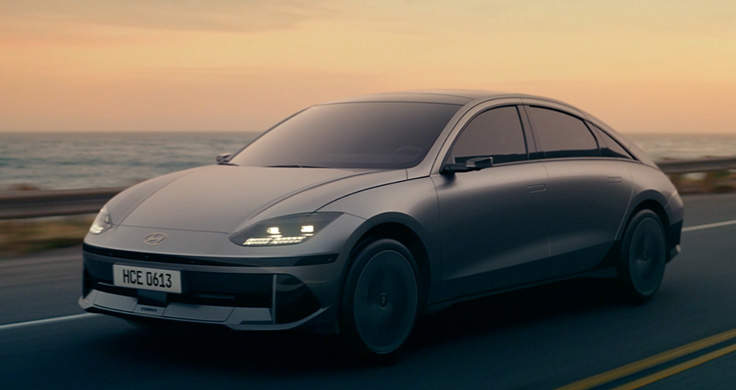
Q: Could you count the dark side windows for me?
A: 3